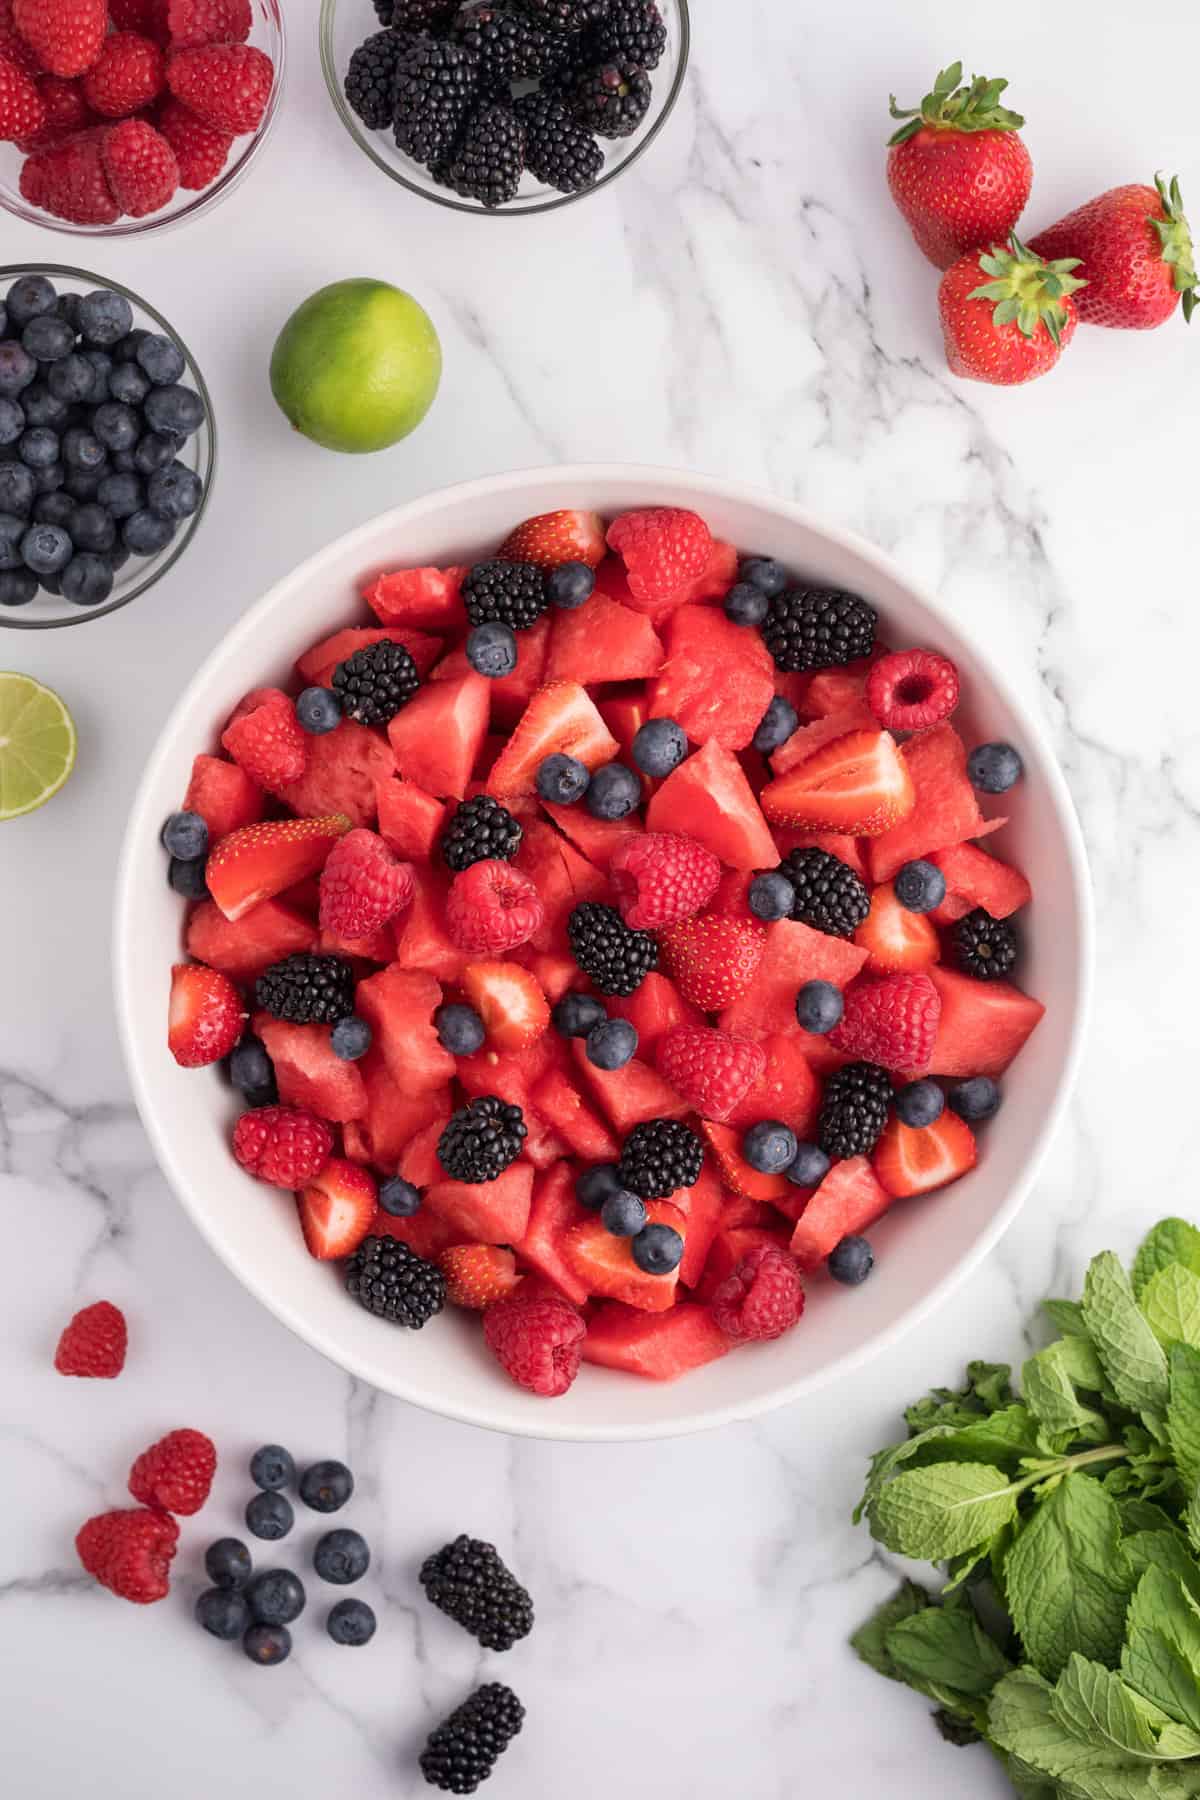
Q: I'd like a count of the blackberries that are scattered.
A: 2